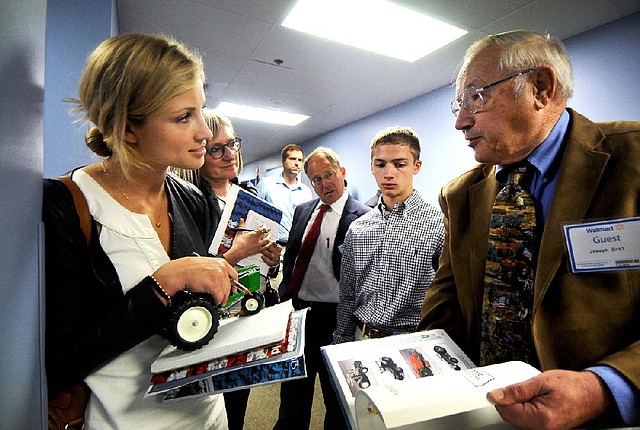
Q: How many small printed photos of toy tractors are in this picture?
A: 4